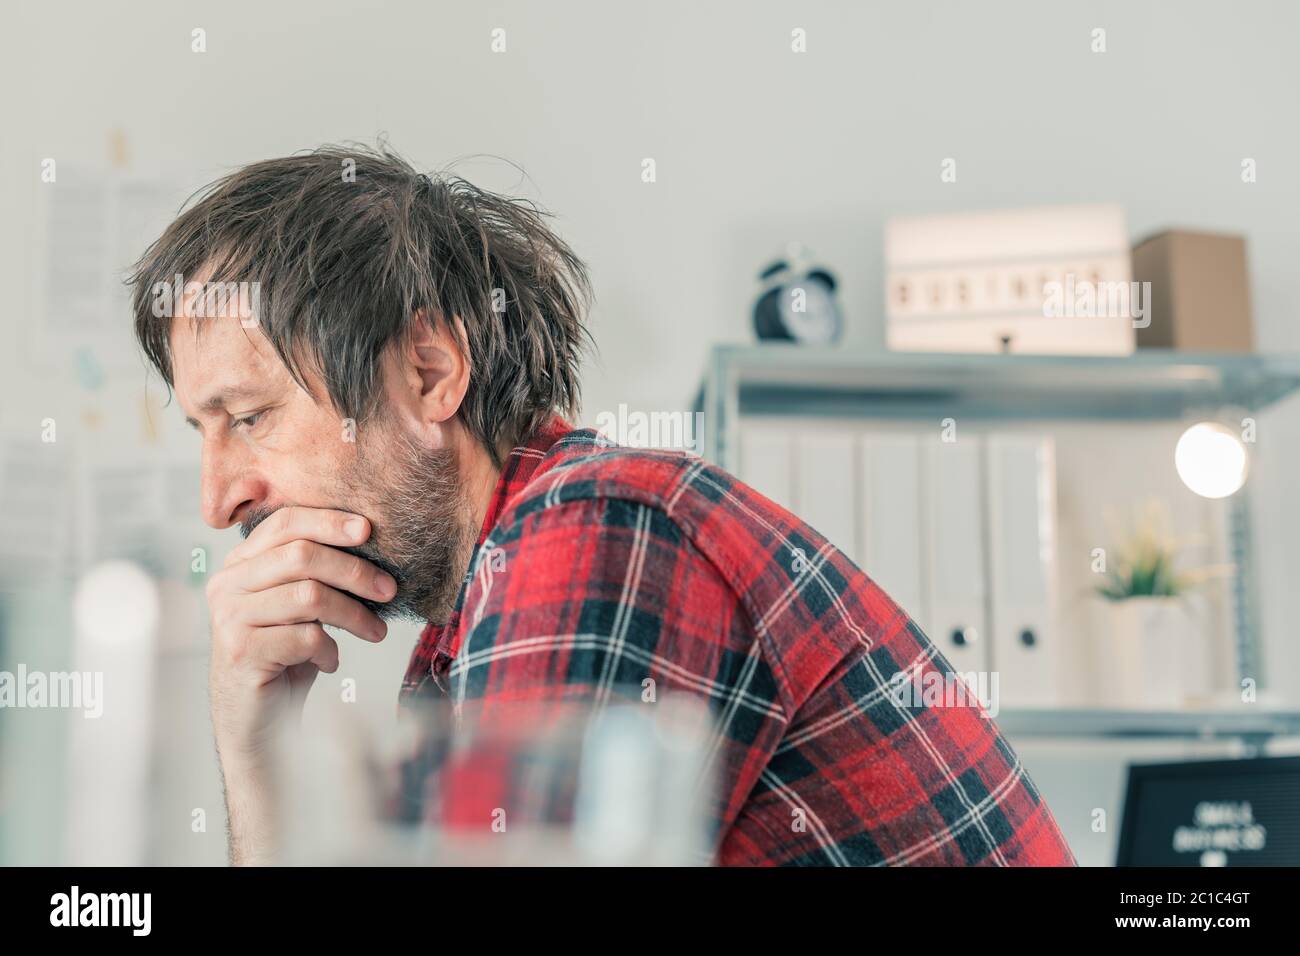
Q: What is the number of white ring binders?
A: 5